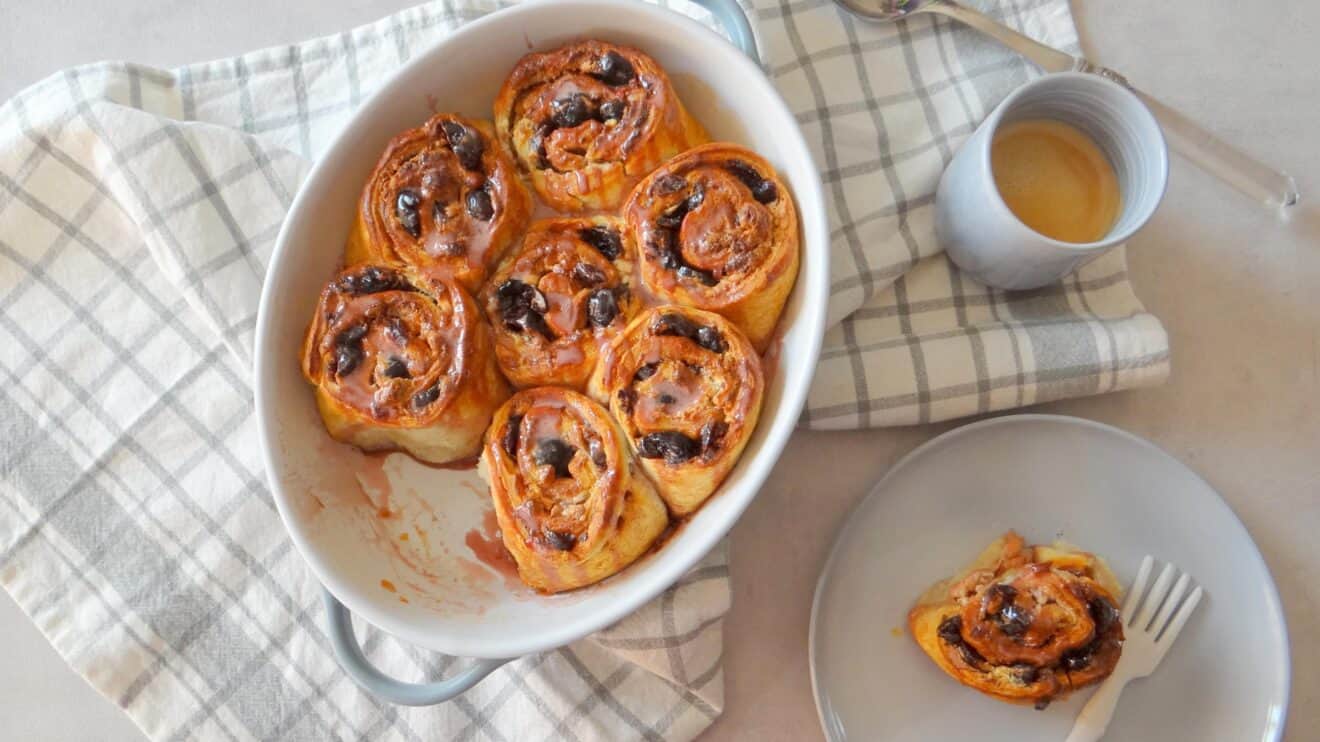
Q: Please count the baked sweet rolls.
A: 8